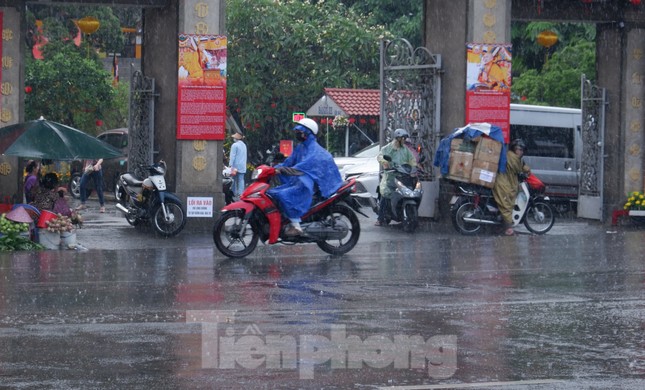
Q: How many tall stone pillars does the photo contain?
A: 4